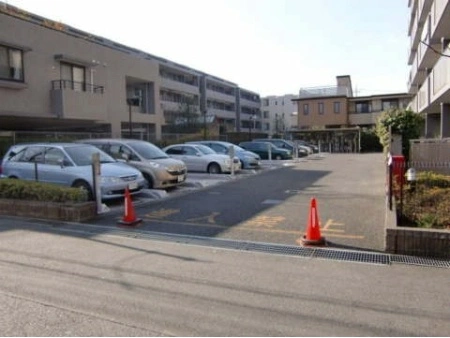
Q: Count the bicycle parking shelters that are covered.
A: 1